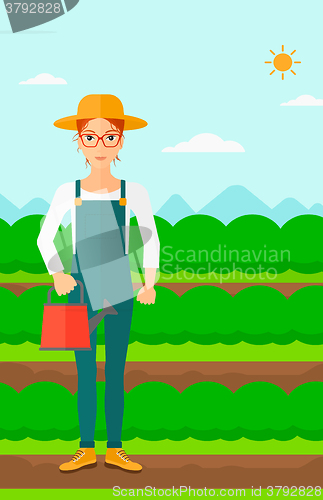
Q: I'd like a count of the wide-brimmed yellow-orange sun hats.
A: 1